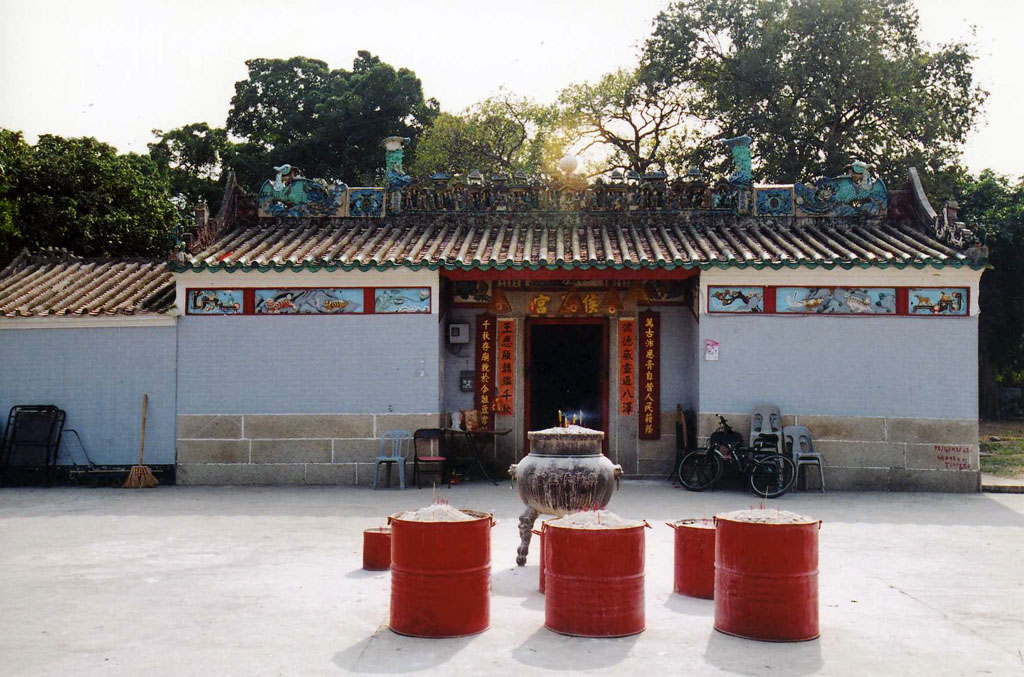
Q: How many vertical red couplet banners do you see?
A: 4